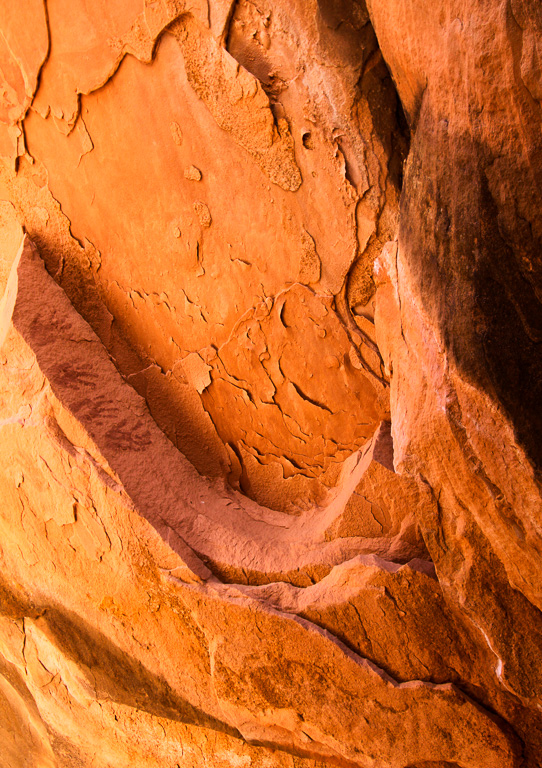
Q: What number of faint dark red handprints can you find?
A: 4